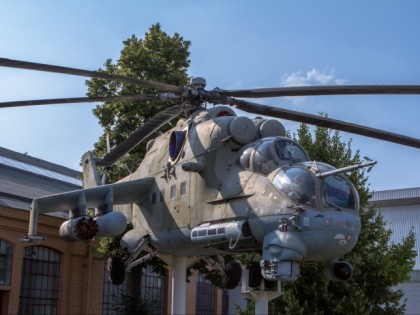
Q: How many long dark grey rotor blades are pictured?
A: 5